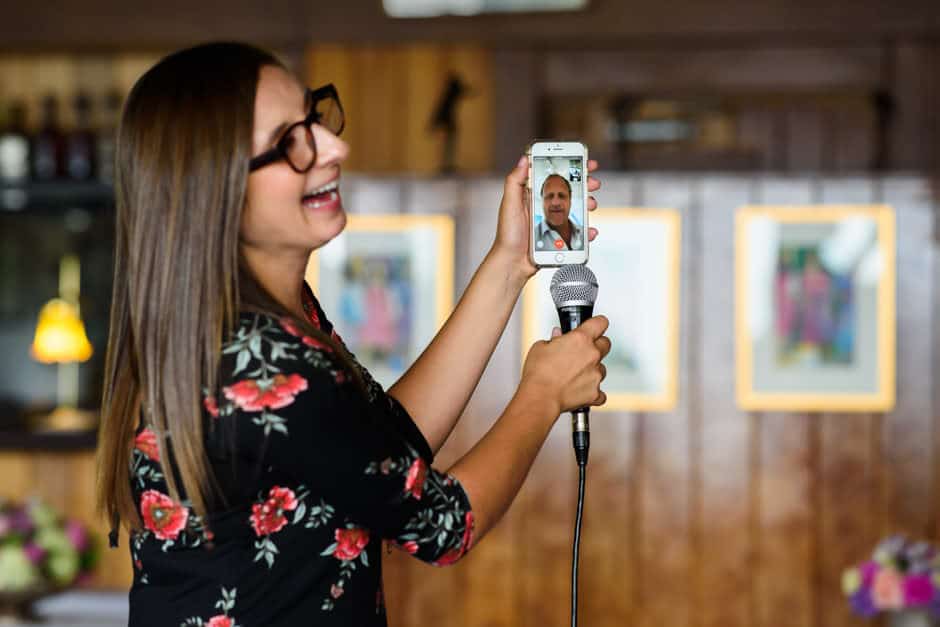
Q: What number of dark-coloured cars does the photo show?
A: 0